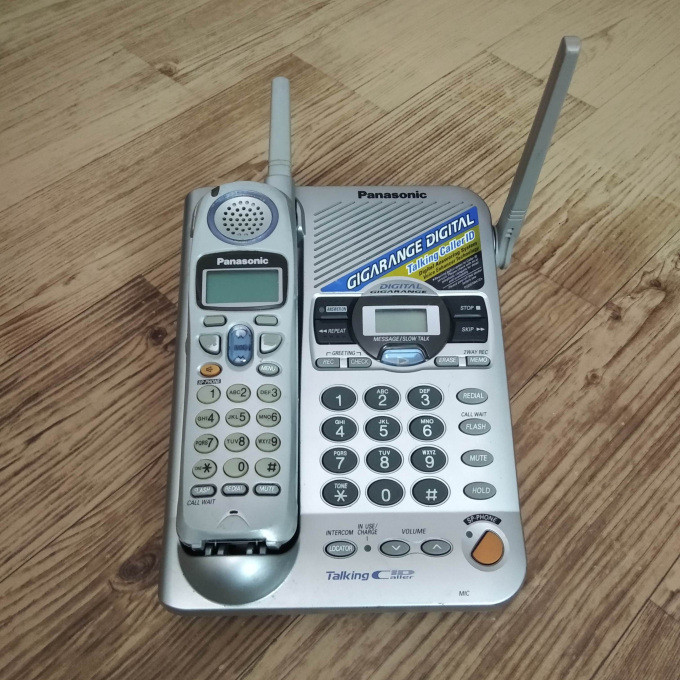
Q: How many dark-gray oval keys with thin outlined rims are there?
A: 12